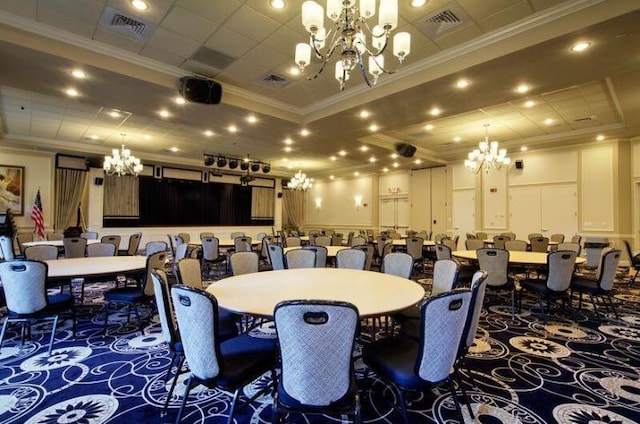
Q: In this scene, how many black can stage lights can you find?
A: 6